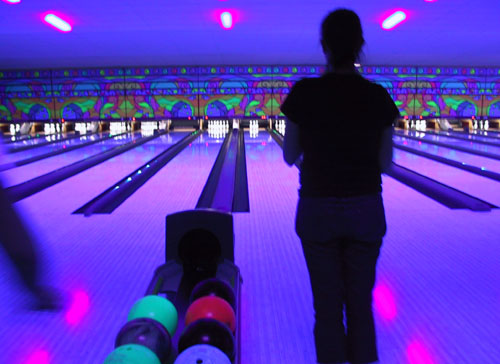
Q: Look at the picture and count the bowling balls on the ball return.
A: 7